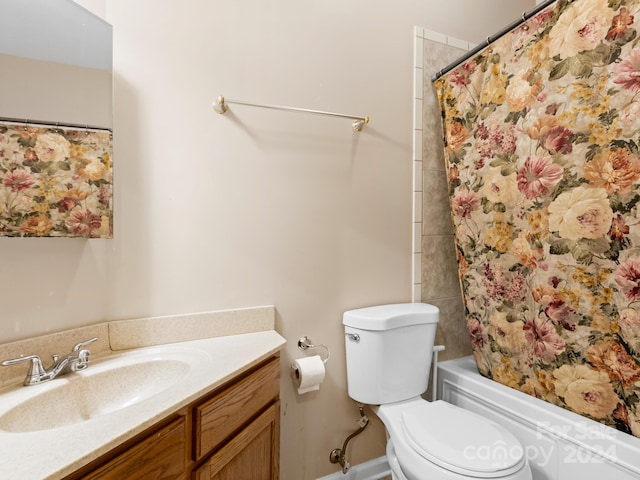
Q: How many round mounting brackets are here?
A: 3